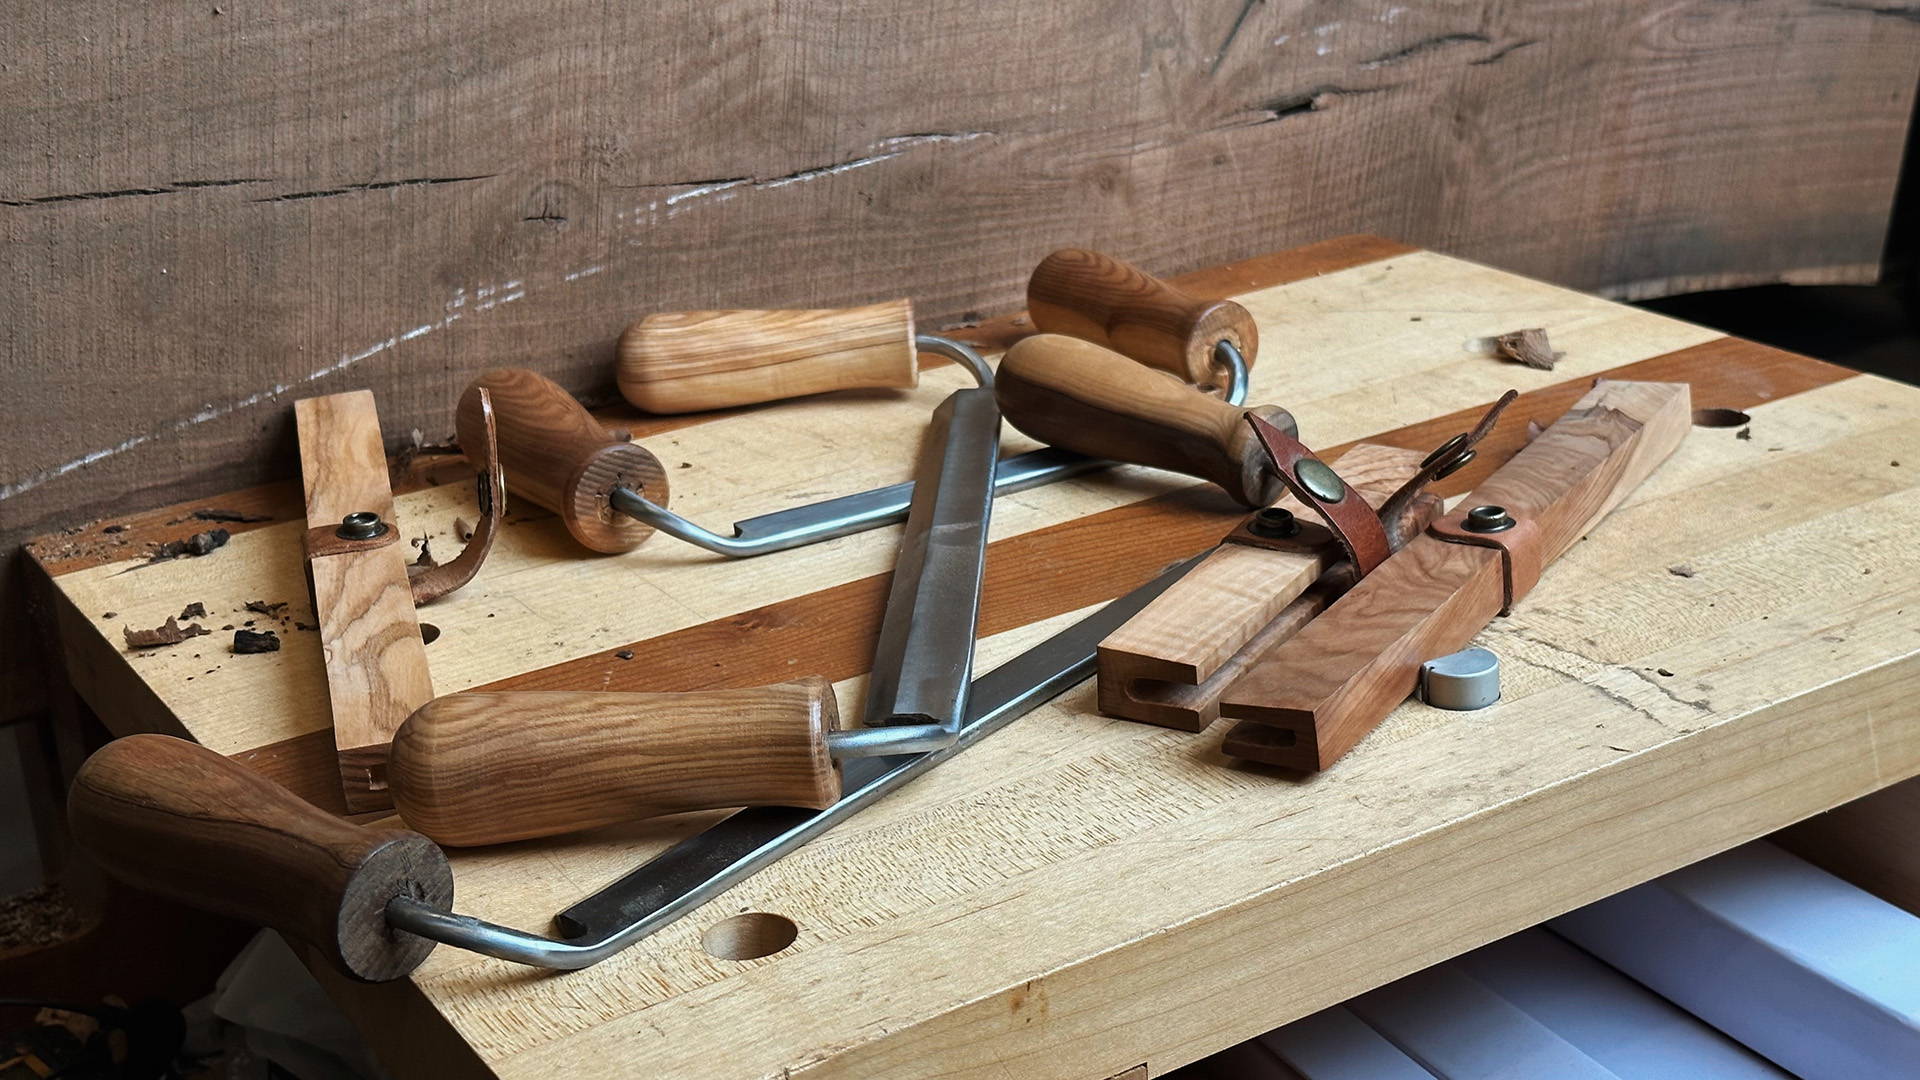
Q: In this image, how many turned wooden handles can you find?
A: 6